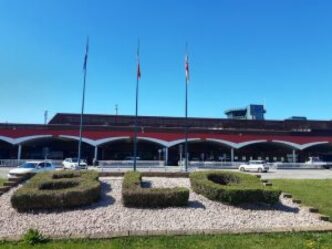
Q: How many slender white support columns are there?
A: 5